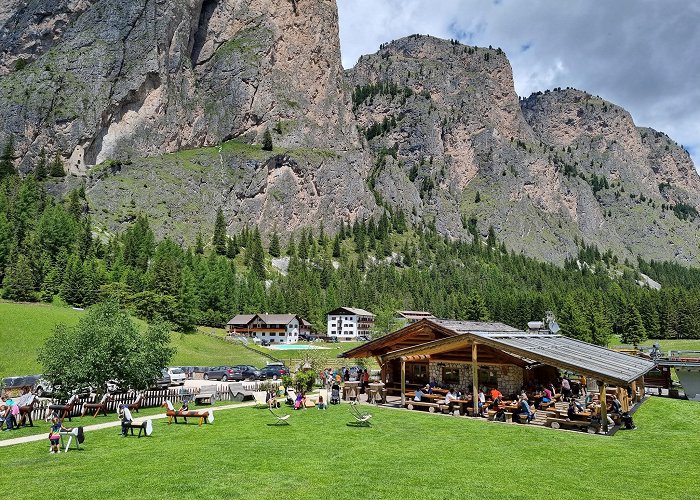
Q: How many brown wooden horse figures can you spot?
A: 5